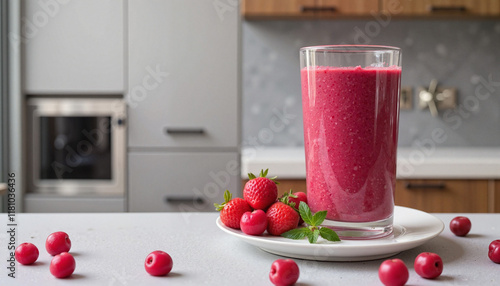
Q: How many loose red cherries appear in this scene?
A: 9